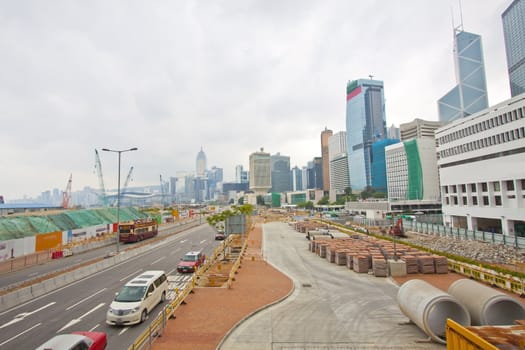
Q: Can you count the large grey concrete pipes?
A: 2